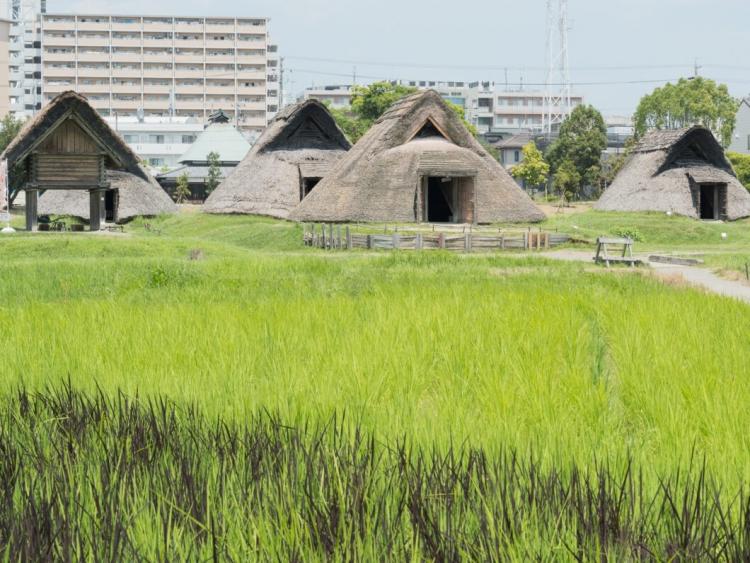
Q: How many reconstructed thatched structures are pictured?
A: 5